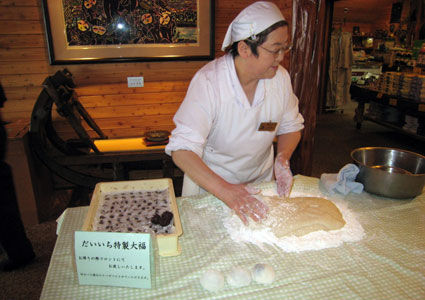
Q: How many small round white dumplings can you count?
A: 3